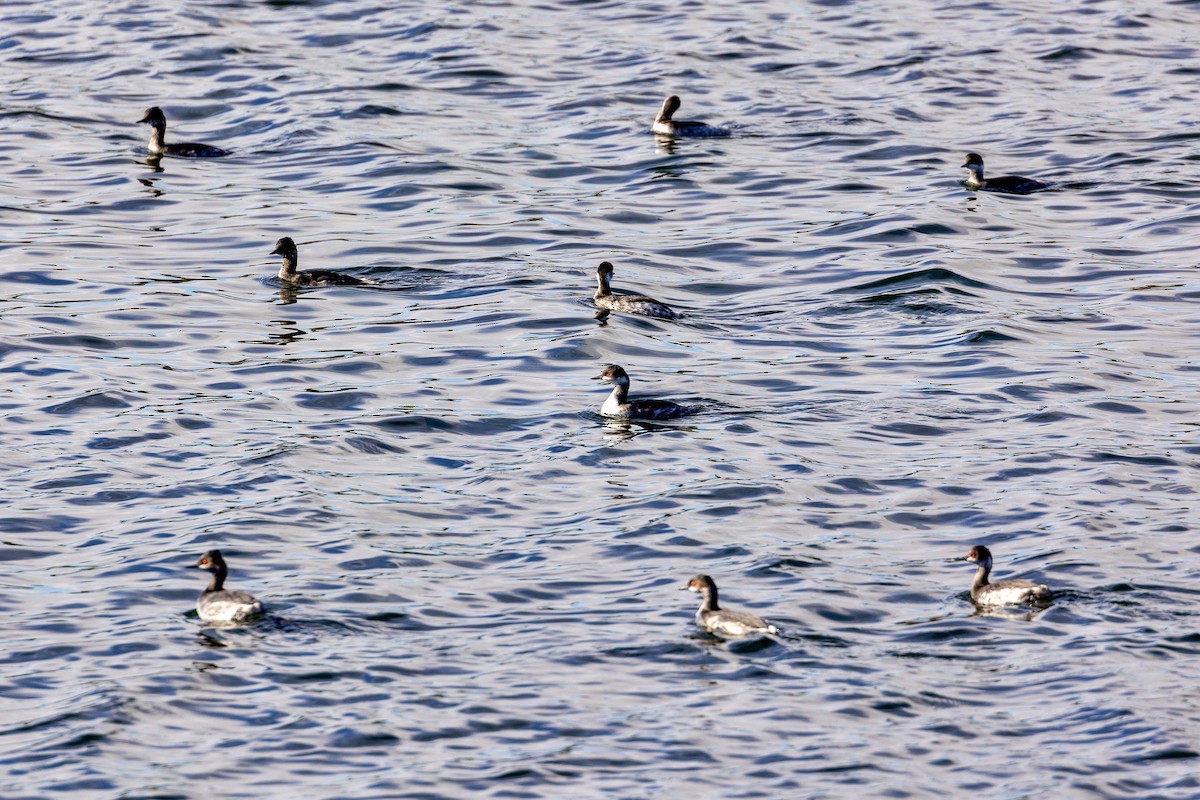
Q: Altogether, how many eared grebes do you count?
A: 9